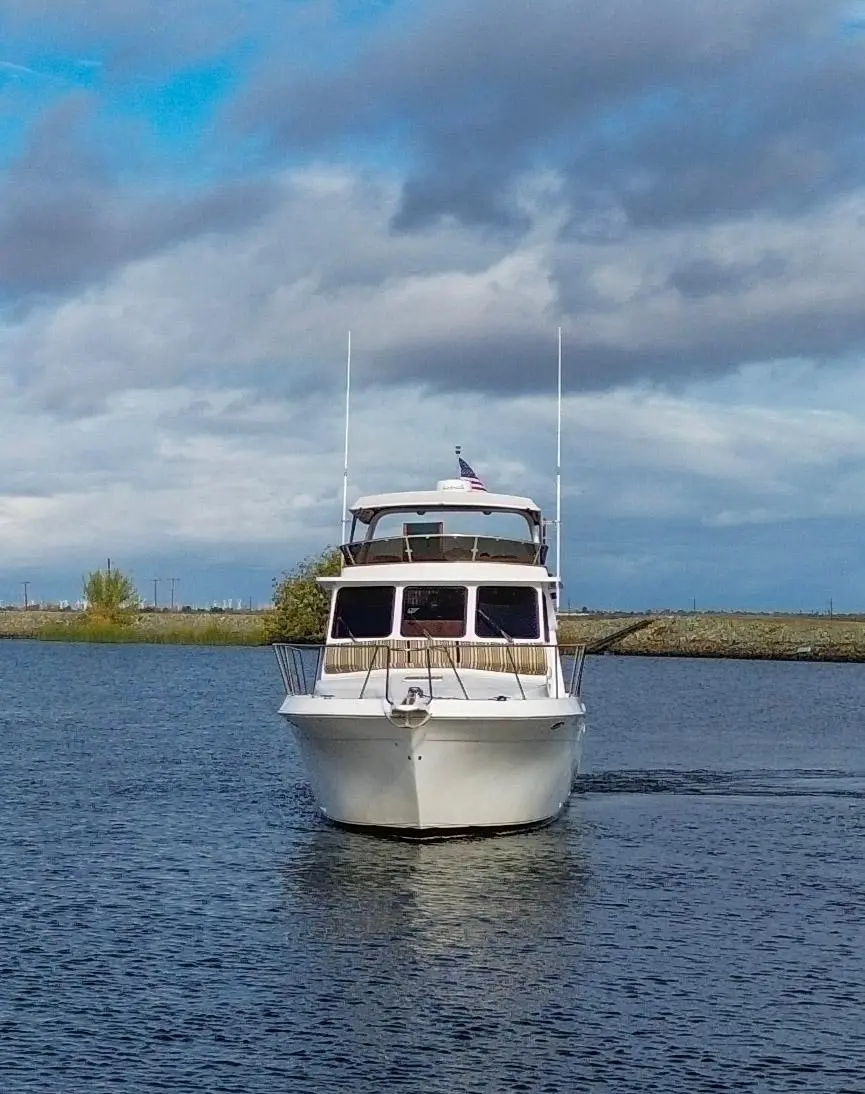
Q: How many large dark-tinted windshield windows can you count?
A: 3